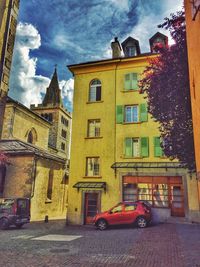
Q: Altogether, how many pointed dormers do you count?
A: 2